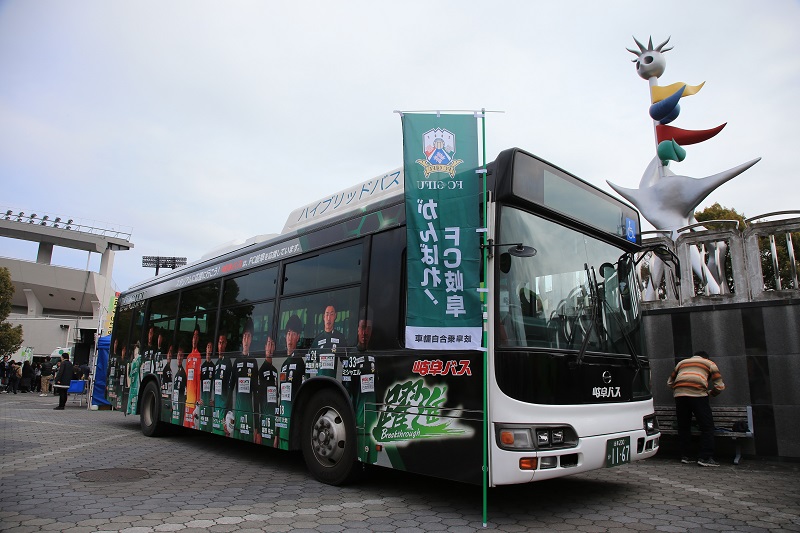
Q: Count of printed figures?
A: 15